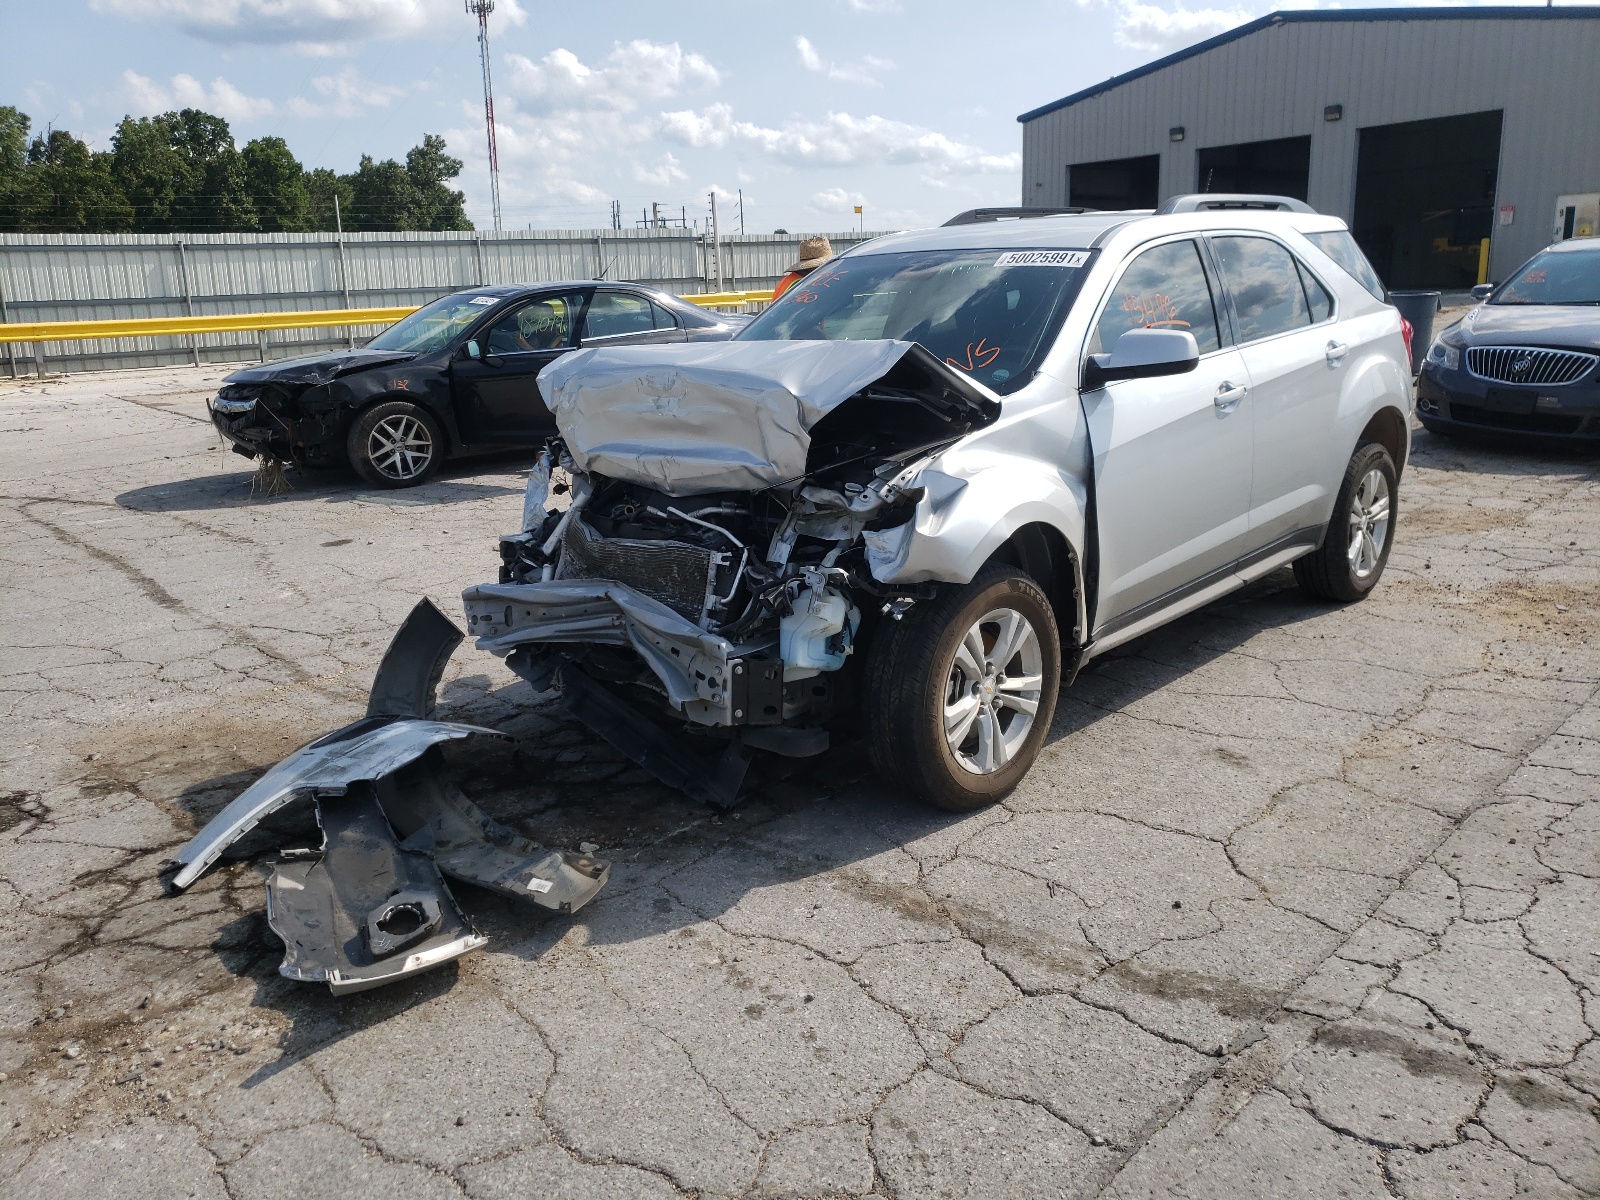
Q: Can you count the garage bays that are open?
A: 3